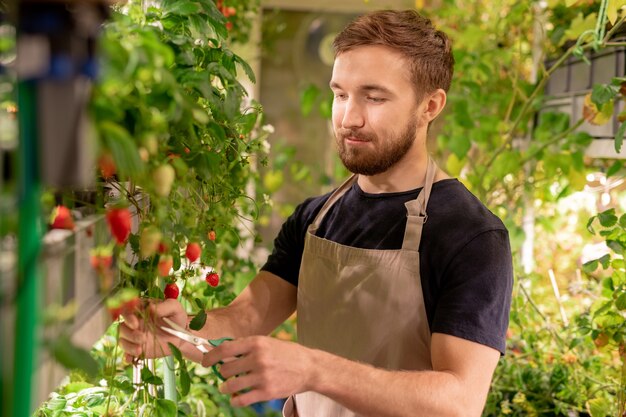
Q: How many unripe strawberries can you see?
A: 2